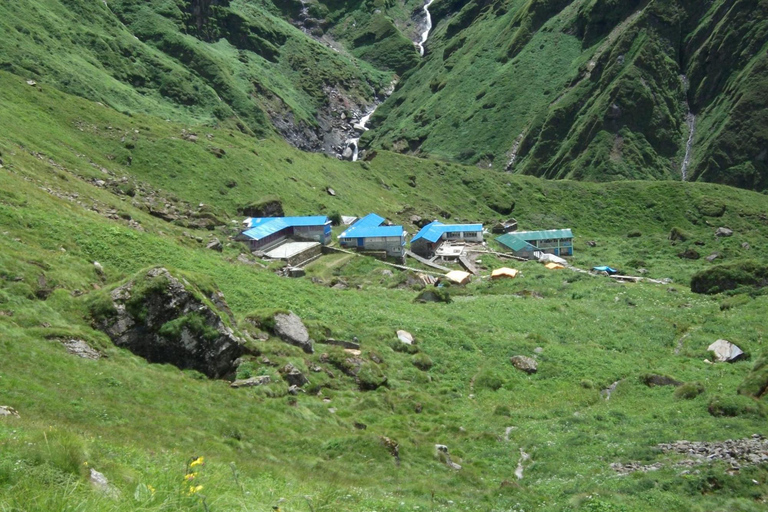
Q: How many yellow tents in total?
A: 3